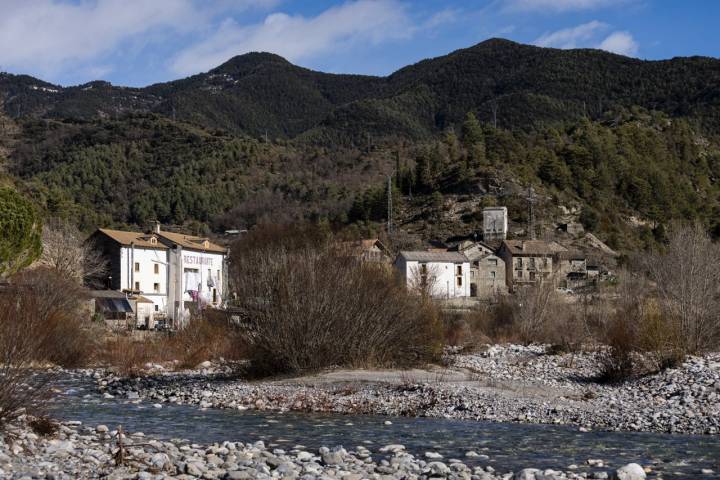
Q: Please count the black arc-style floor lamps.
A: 0